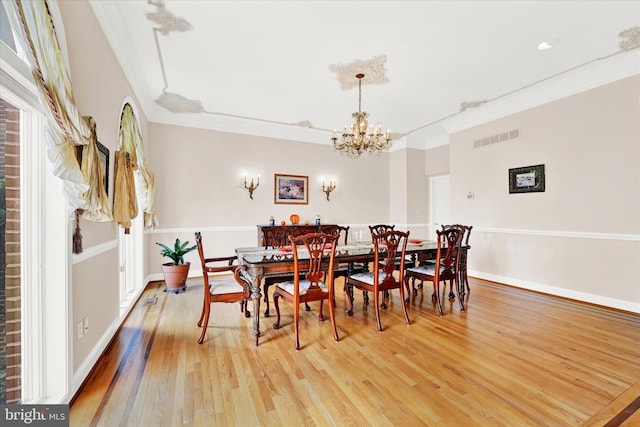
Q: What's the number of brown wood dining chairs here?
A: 8